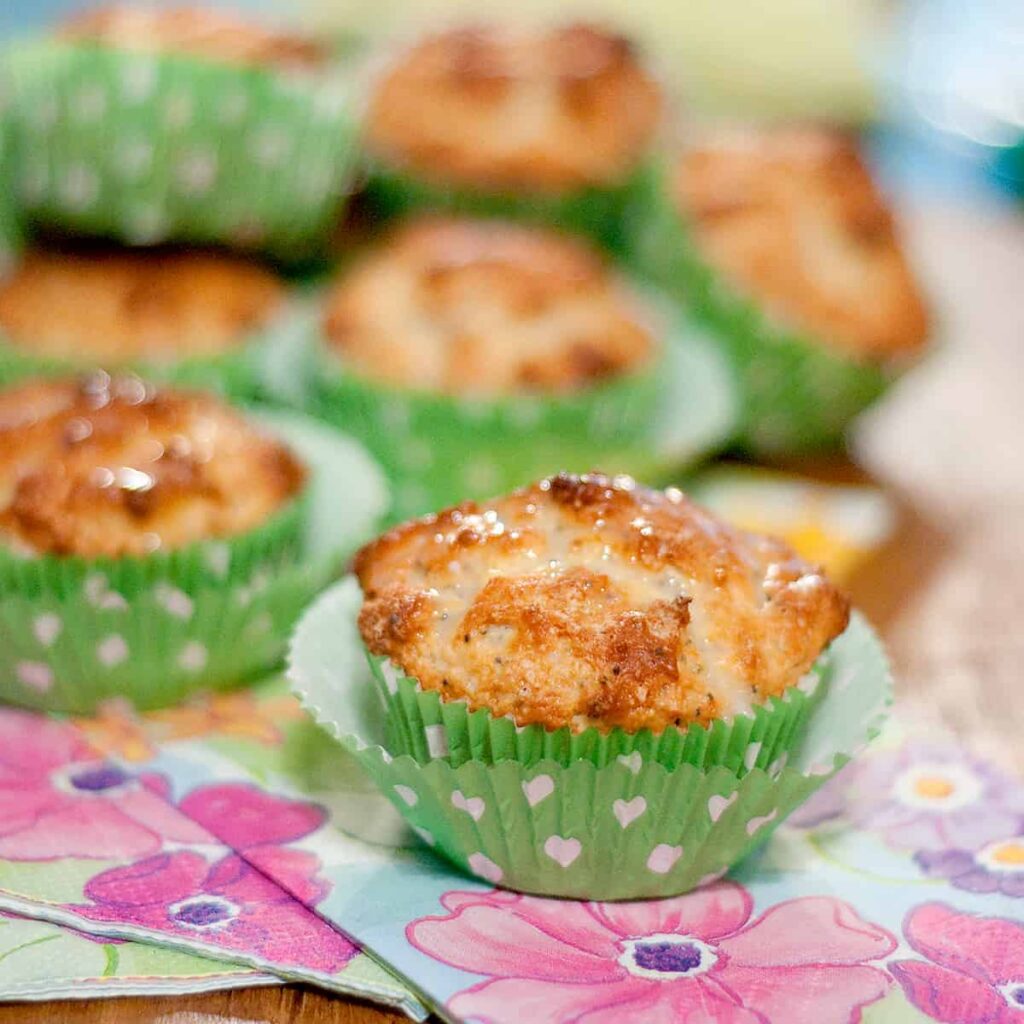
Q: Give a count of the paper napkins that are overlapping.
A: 3